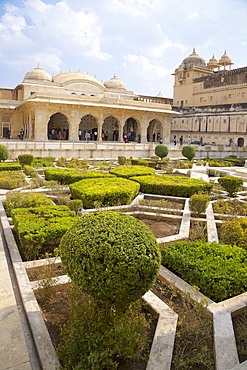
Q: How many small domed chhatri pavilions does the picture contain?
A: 2